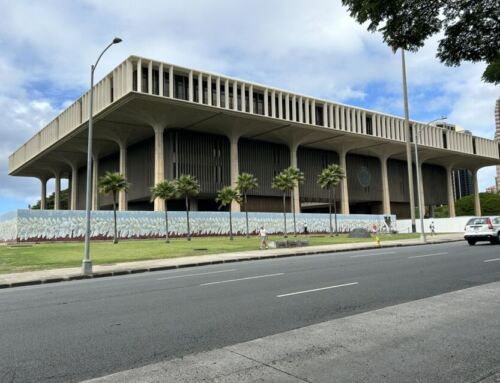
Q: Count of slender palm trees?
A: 9